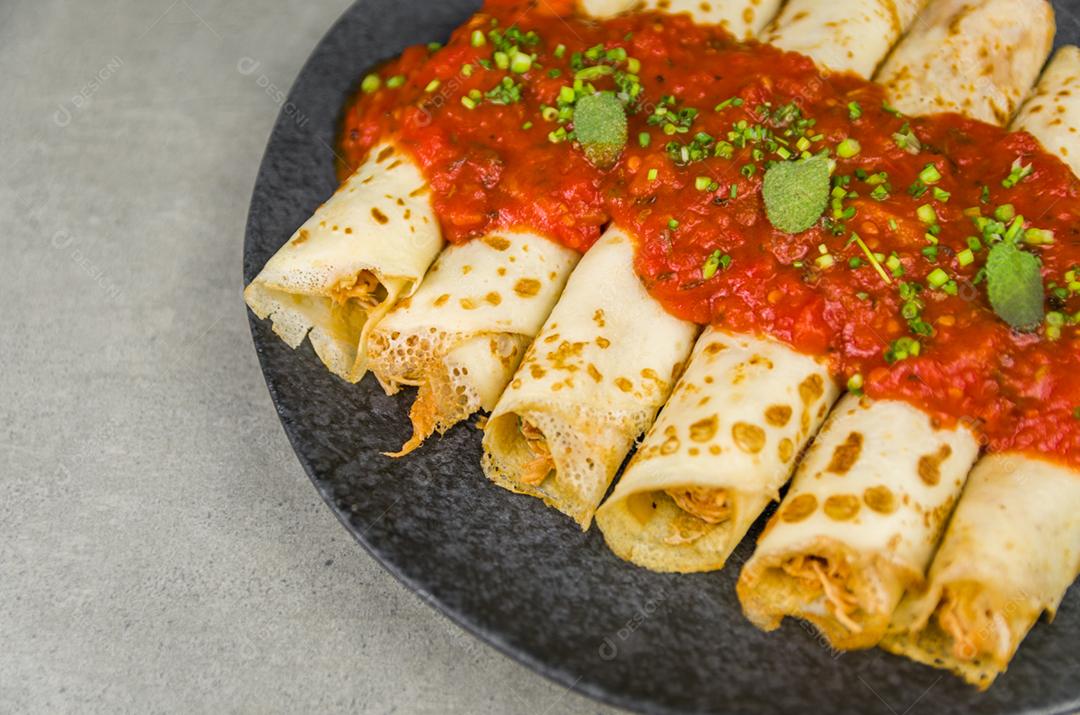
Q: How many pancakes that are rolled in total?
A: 6